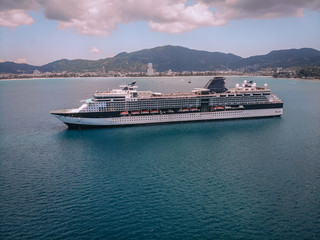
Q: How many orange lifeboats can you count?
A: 8